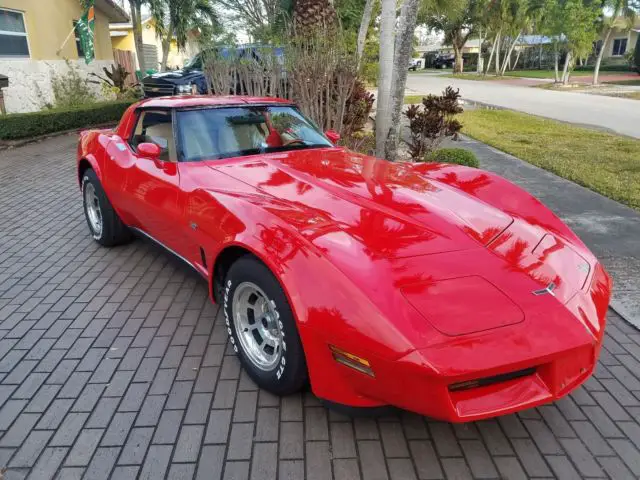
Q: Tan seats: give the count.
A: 2